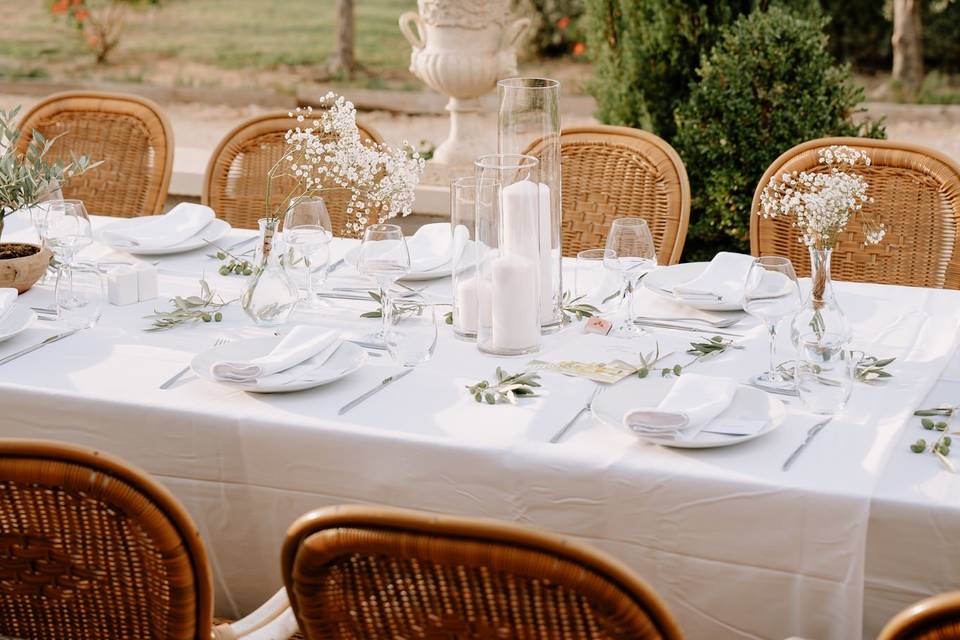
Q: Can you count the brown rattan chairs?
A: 7